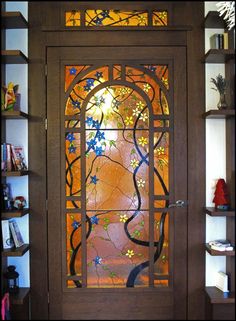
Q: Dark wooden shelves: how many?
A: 13